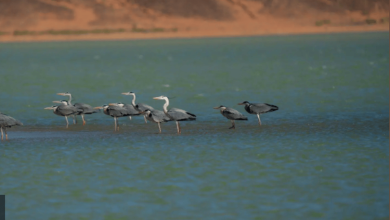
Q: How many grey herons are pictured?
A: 11